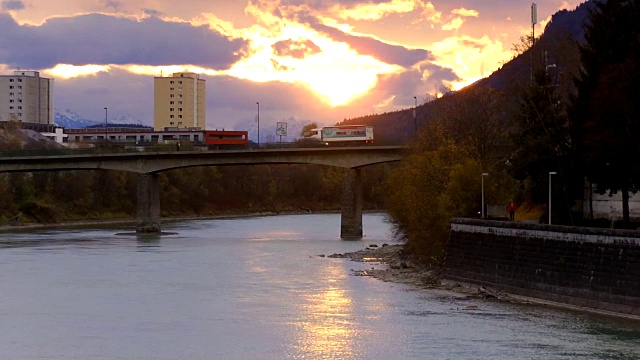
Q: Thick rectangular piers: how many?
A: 2